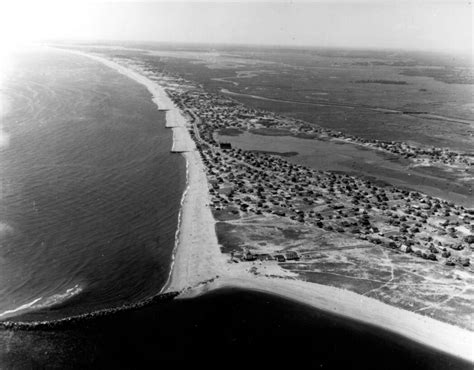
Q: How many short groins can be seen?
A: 3